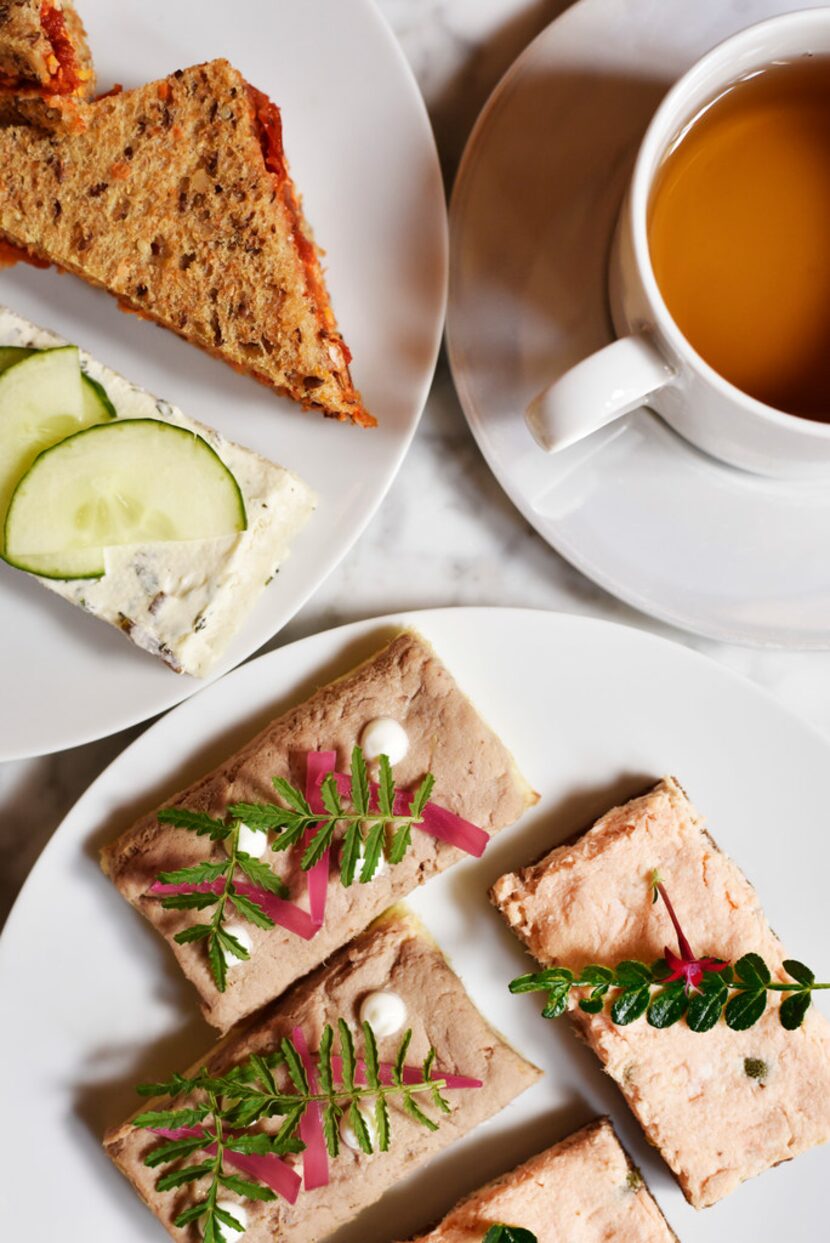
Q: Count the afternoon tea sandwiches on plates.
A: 7